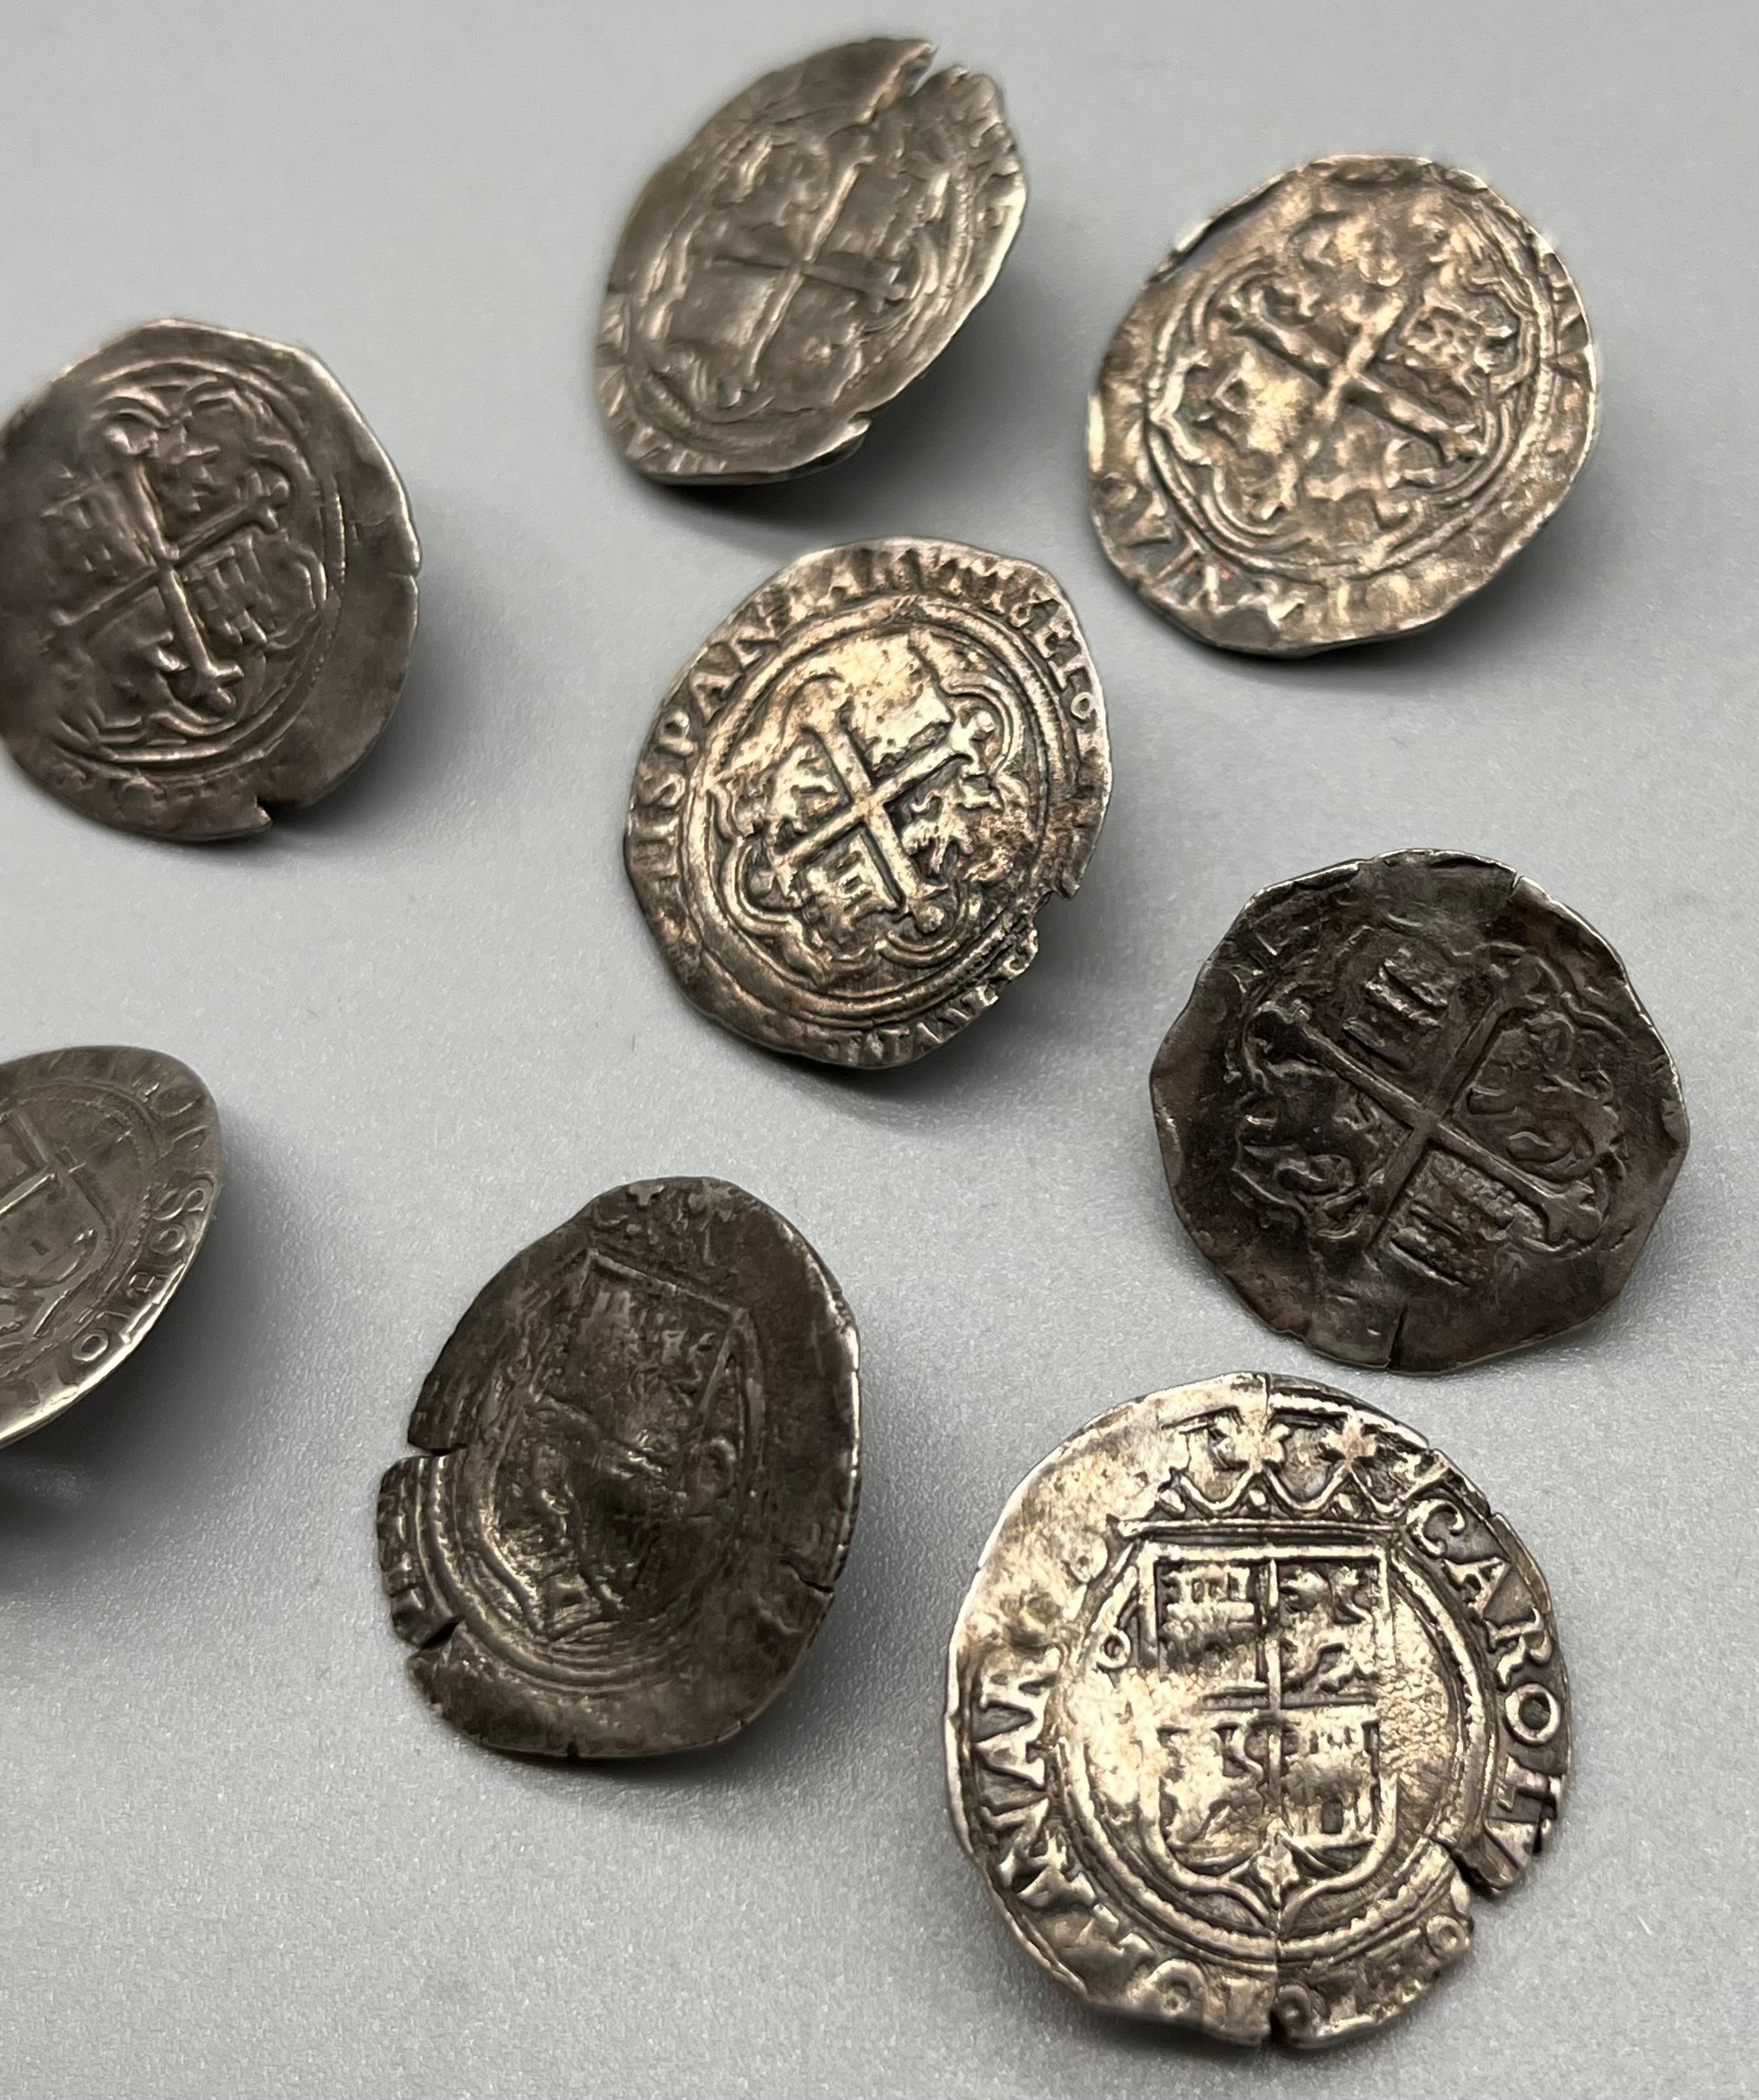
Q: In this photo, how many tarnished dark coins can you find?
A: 2